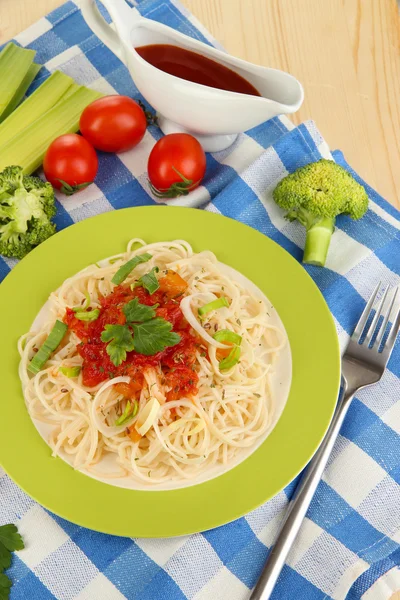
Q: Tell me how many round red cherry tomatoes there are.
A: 3